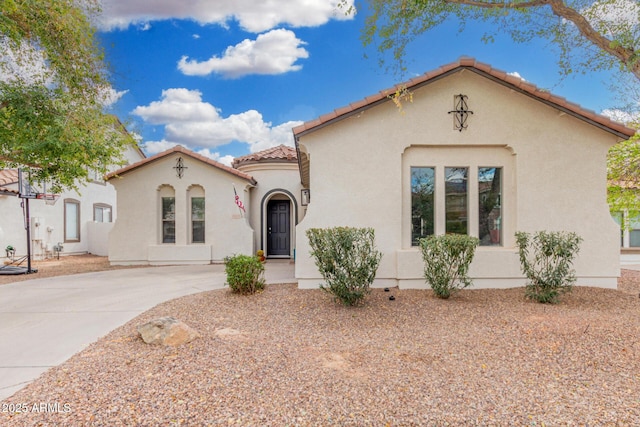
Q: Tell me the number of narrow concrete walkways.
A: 1